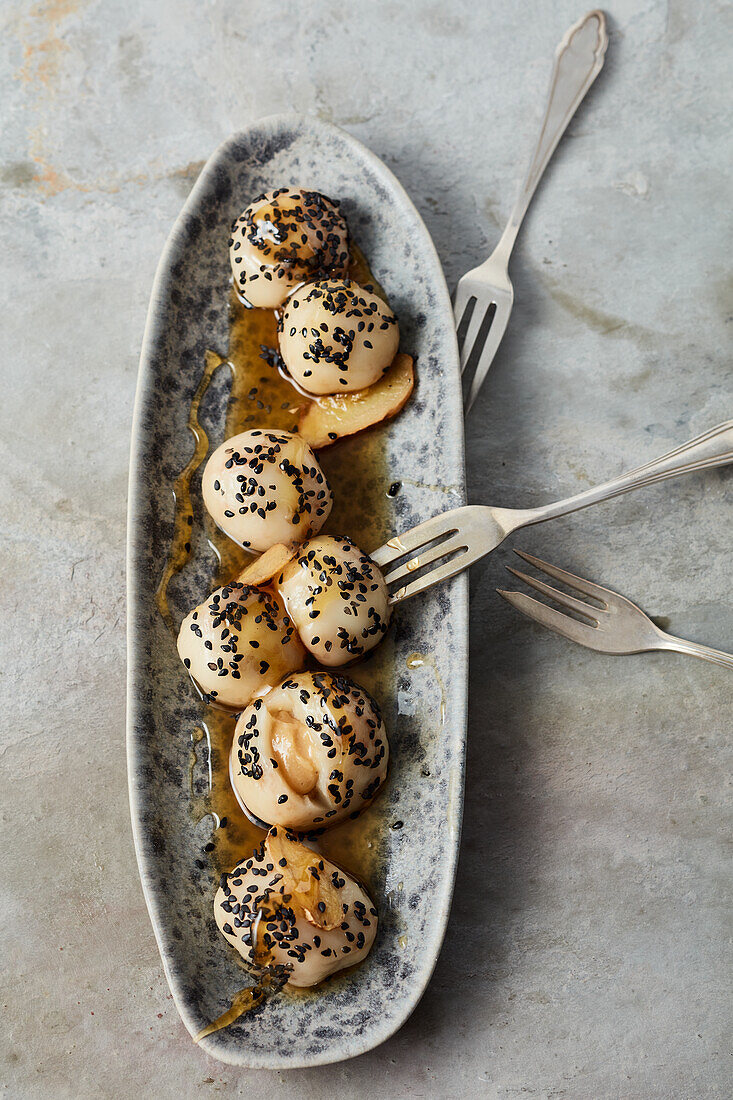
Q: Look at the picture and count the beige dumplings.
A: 7